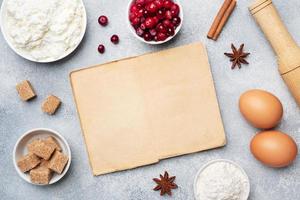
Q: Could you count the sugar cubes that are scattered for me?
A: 2